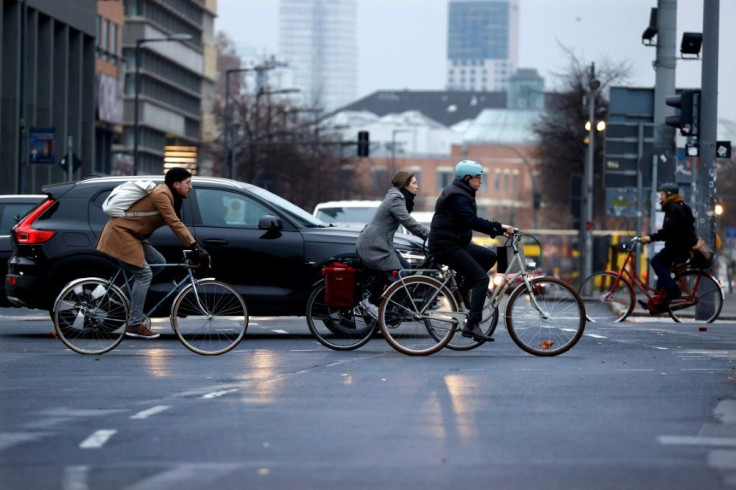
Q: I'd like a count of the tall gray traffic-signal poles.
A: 2